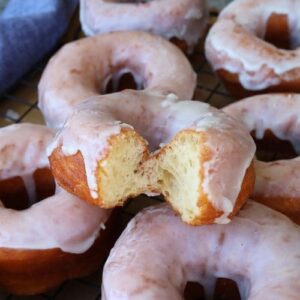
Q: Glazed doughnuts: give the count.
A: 7